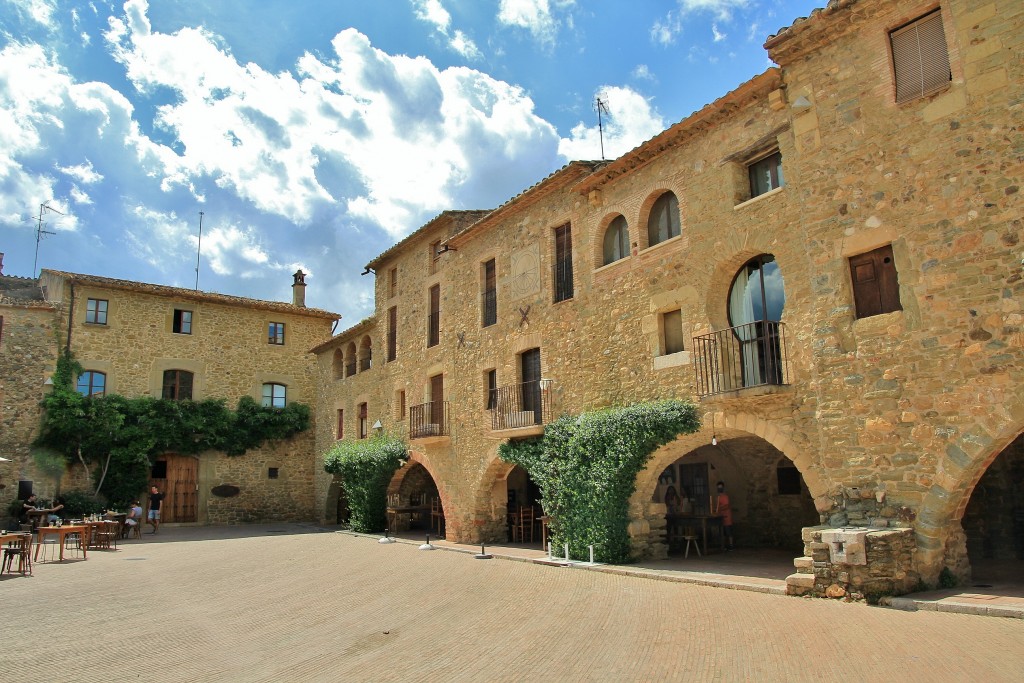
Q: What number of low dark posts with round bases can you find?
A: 3